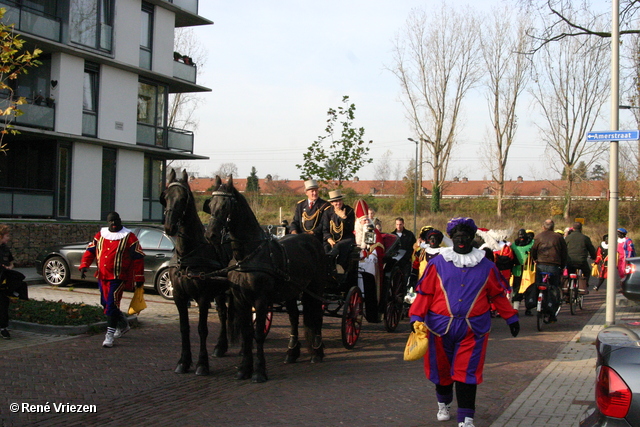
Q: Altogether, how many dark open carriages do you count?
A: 1